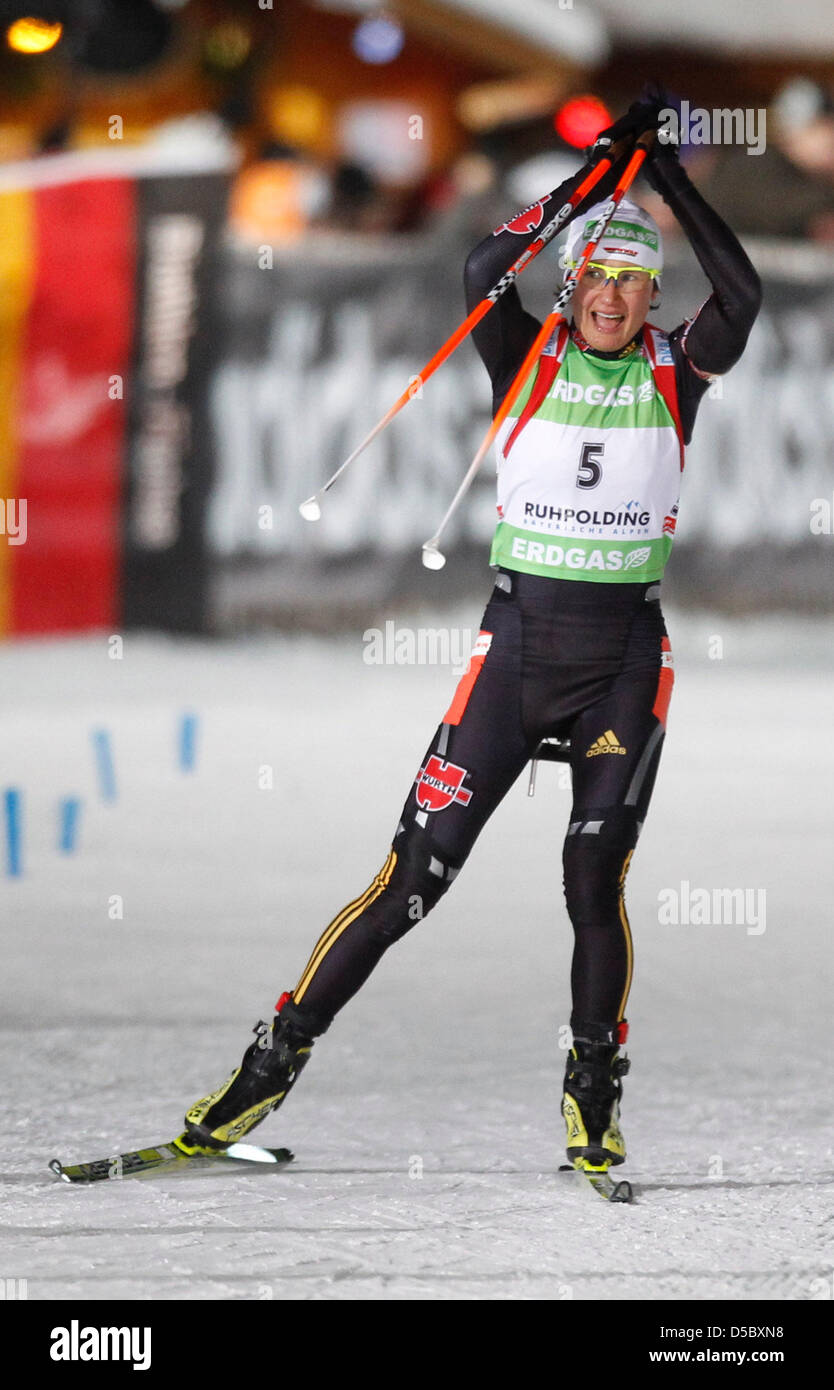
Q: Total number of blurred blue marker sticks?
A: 4